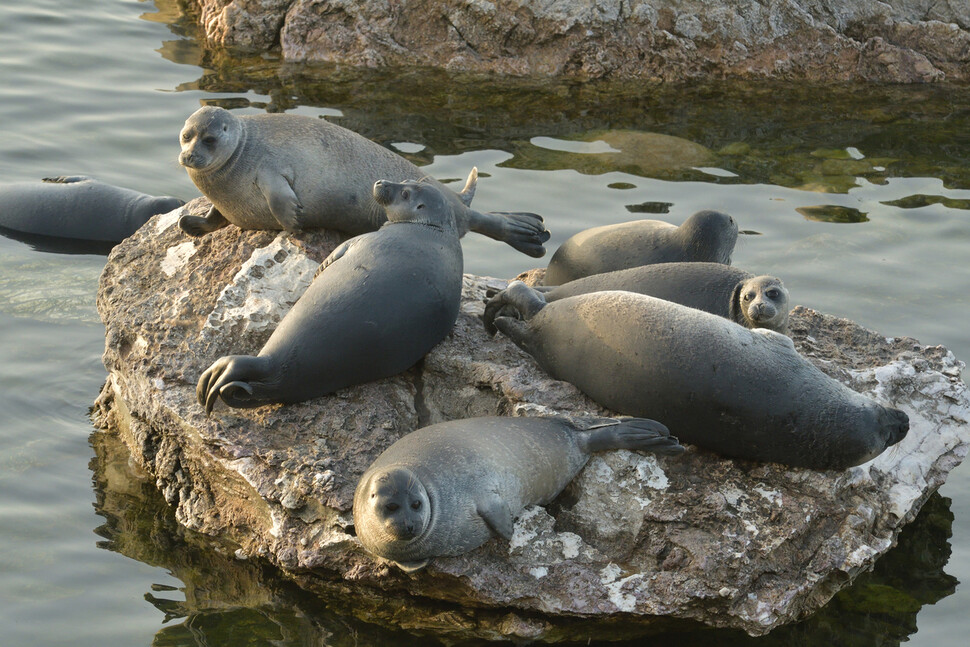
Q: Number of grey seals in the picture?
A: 7